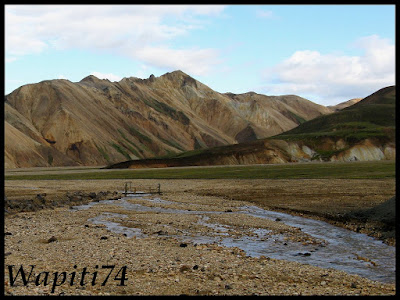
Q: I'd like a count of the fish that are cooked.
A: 0